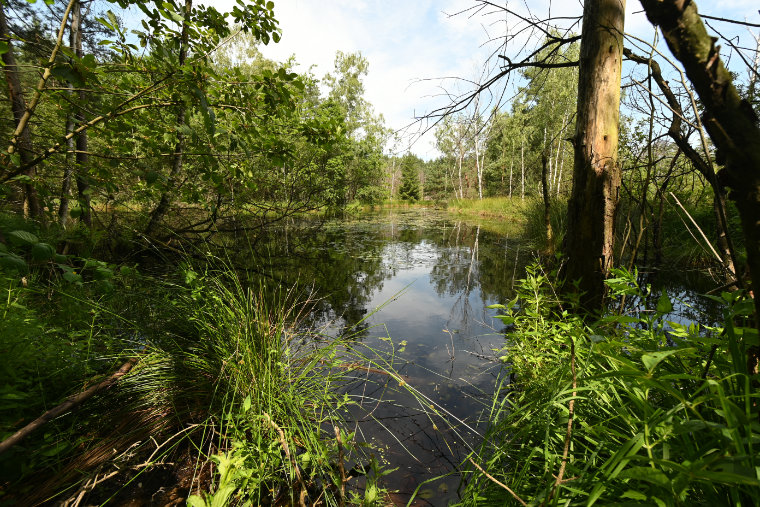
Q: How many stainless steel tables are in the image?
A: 0